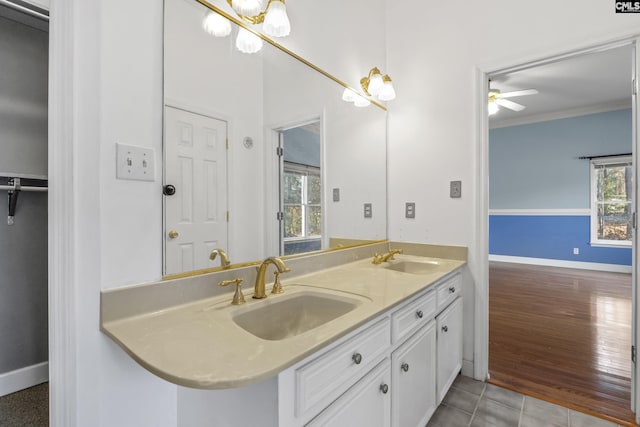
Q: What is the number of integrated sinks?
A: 2